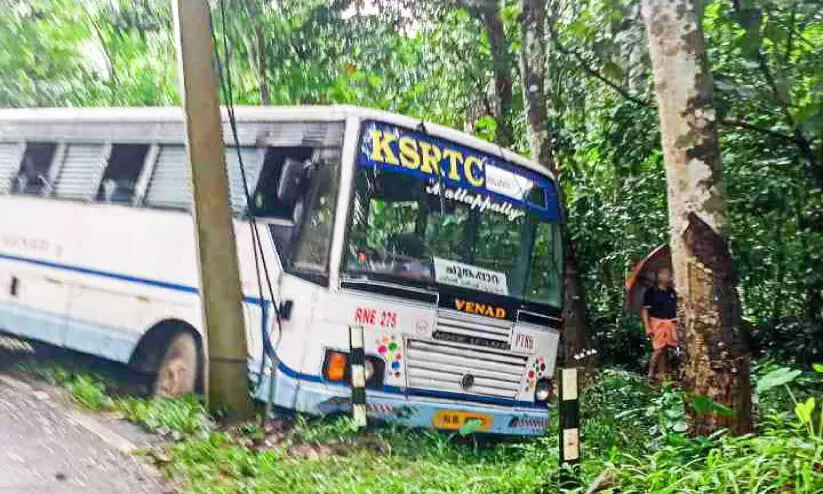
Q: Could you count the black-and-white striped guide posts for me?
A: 2